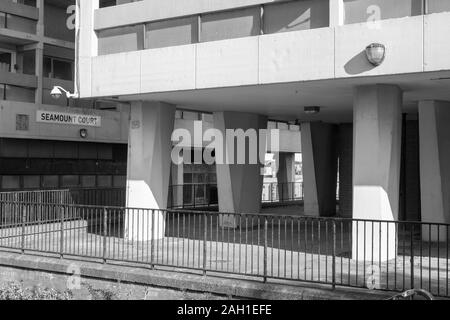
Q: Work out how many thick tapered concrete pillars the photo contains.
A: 5